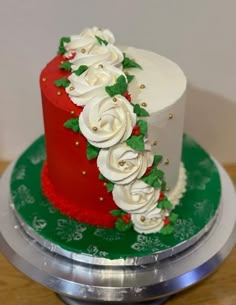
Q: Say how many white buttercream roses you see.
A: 7